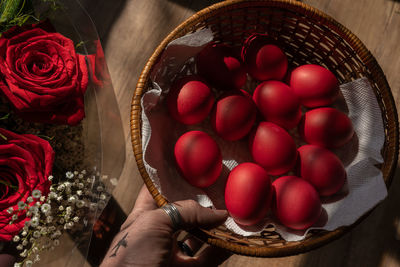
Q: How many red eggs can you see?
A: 12